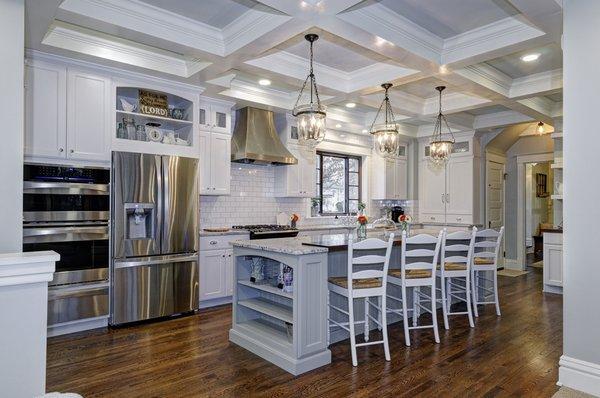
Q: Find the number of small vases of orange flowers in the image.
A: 3